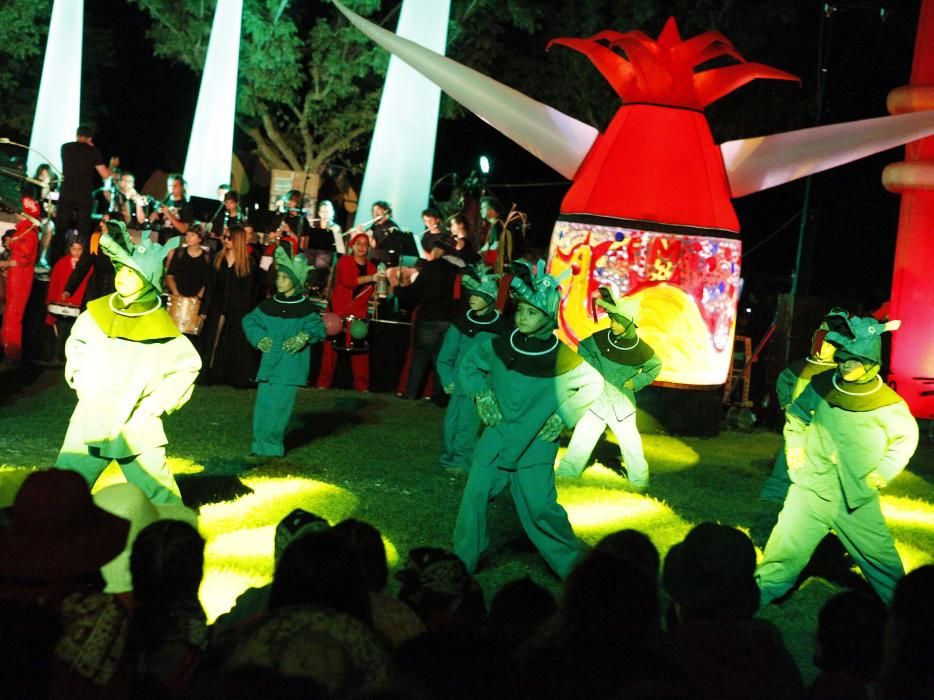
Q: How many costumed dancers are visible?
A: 7